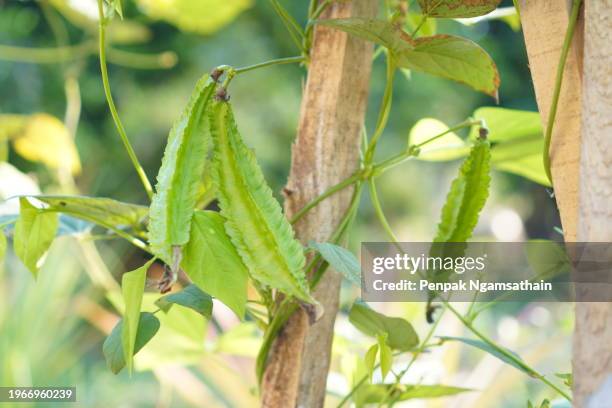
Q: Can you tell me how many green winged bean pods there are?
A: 3